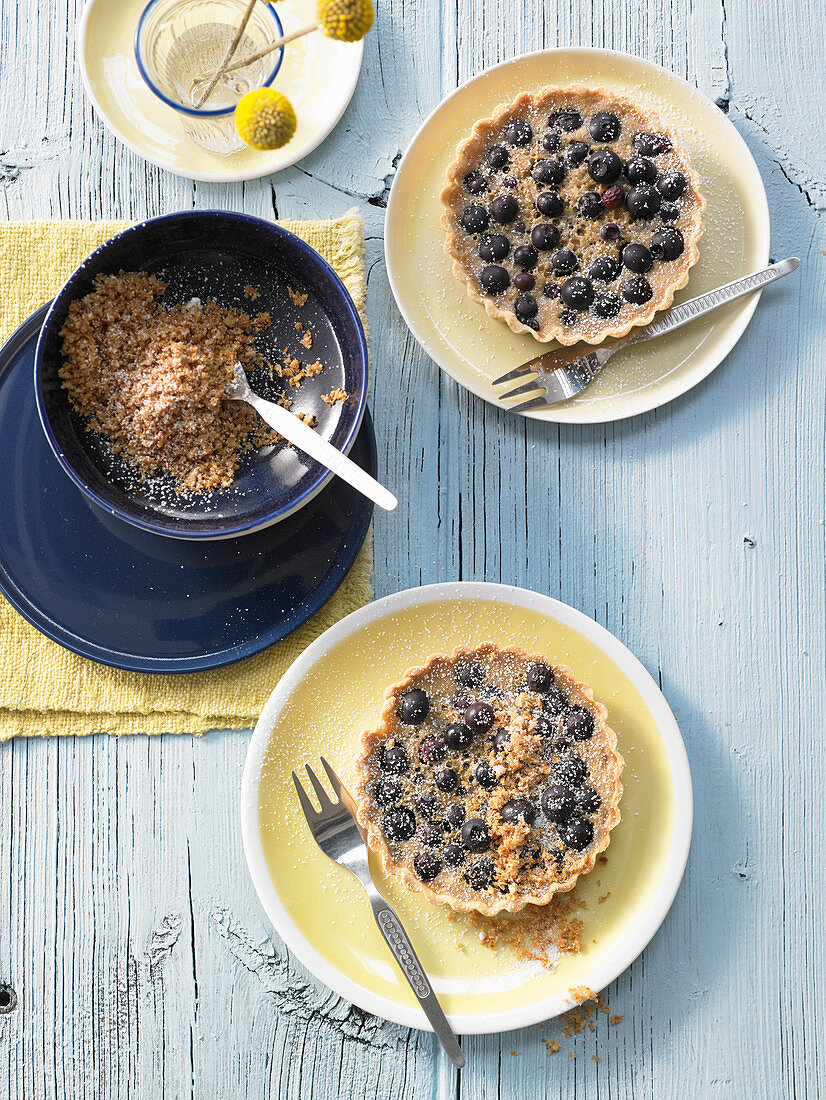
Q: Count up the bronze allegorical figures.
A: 0